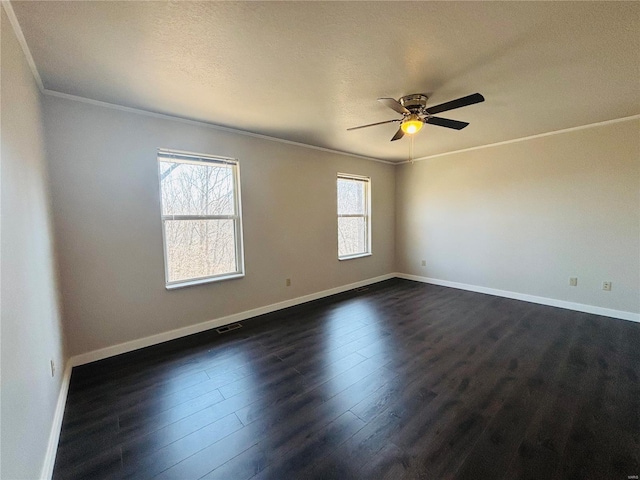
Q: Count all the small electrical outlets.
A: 5